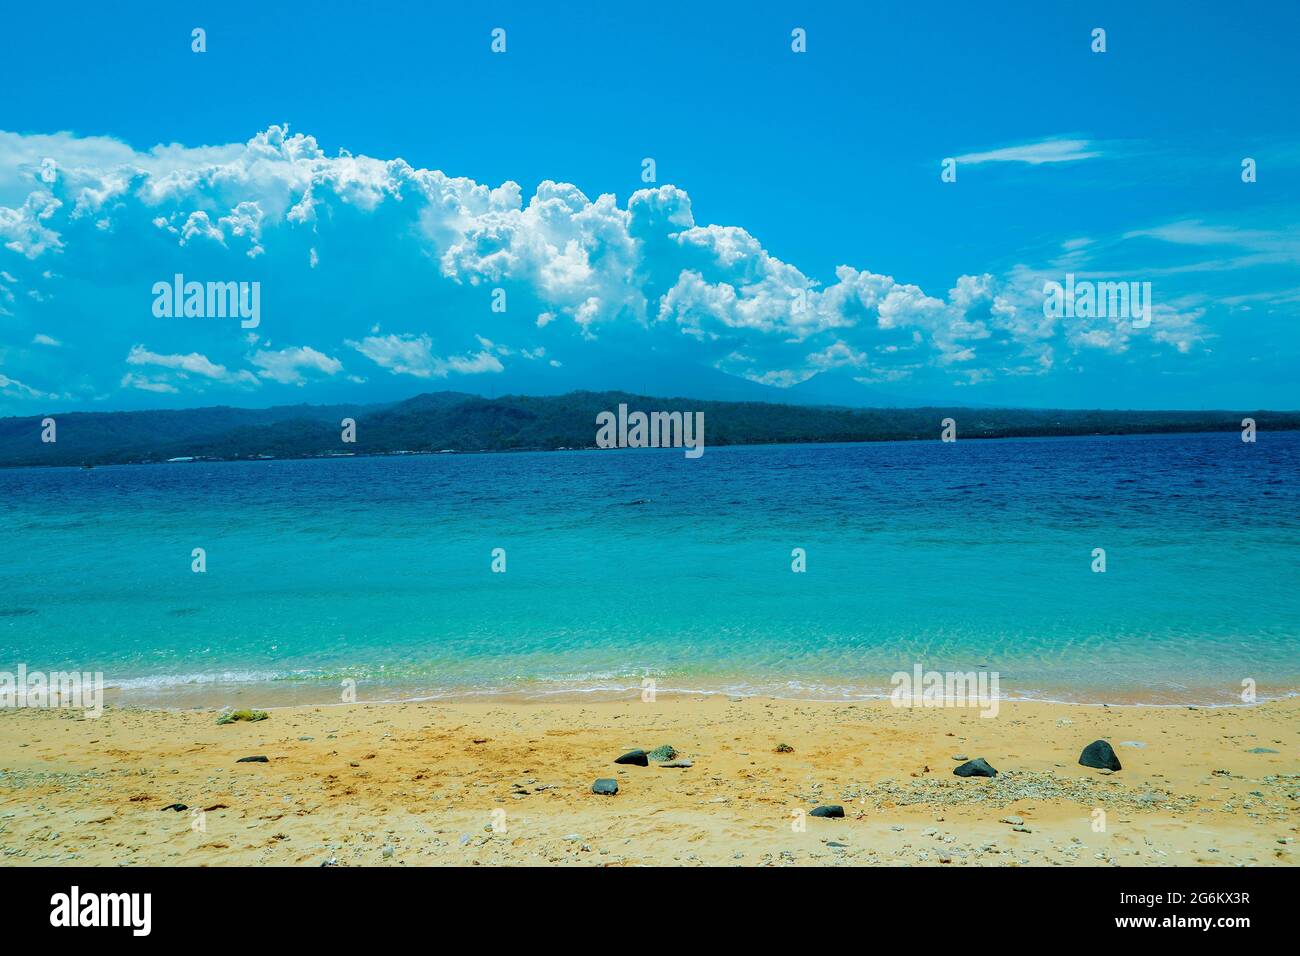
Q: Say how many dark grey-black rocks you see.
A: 7